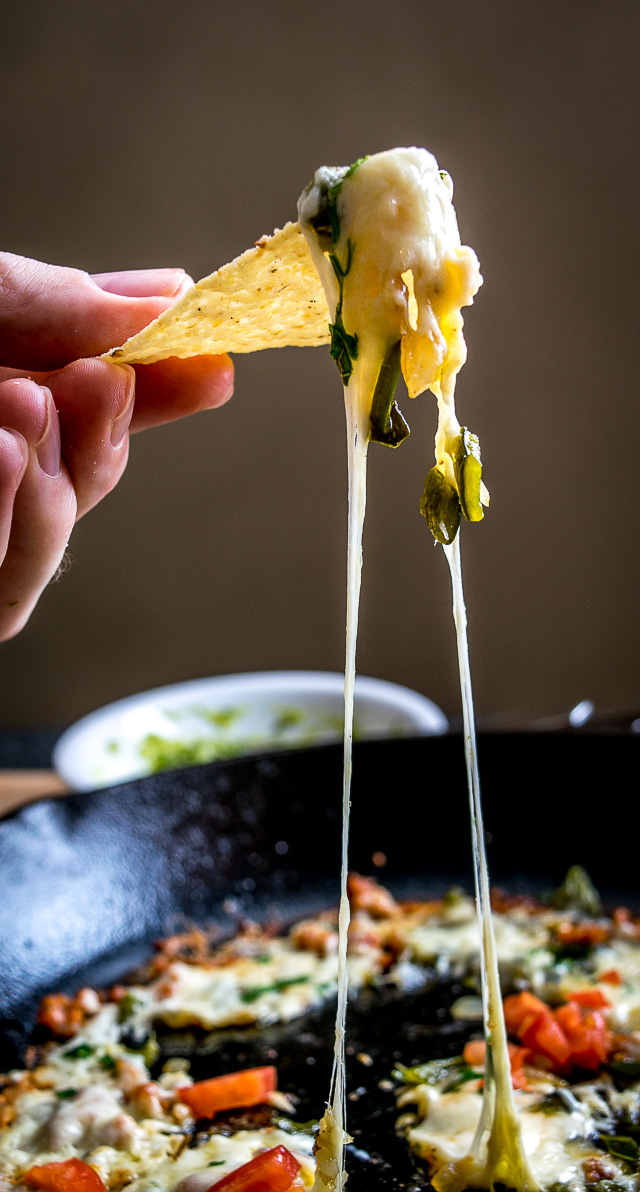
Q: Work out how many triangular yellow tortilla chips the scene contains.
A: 1